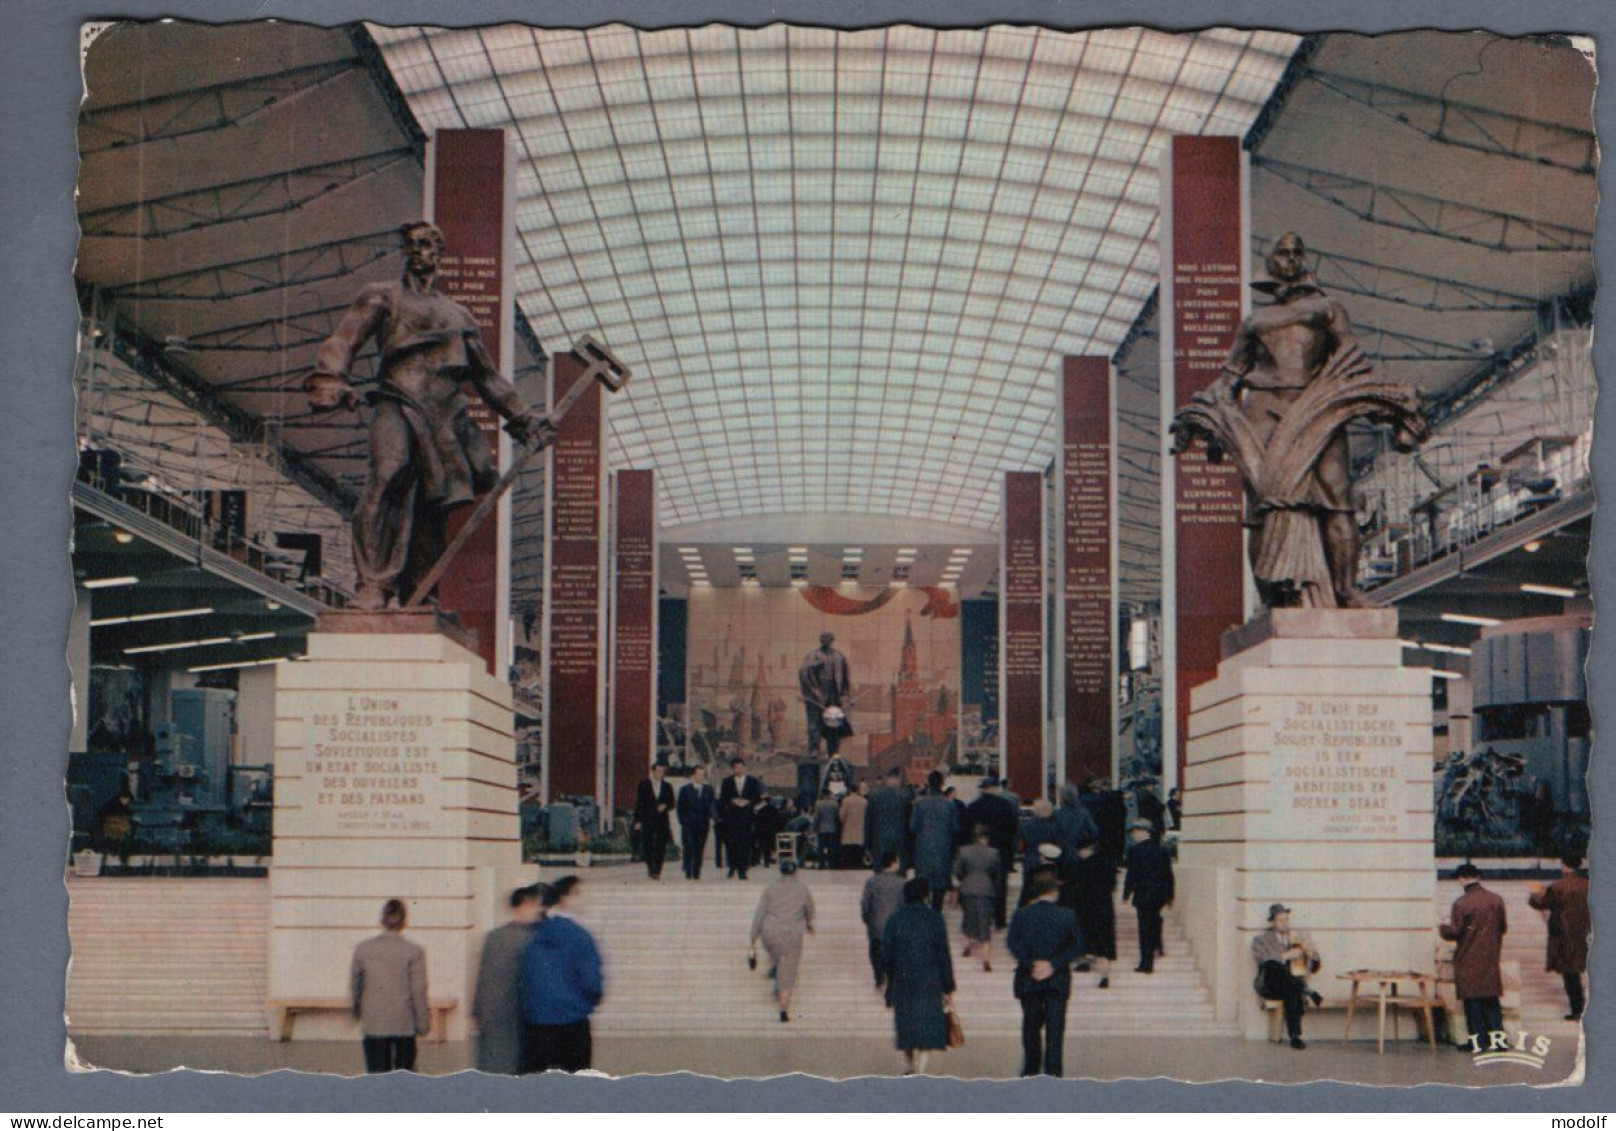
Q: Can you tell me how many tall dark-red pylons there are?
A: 6